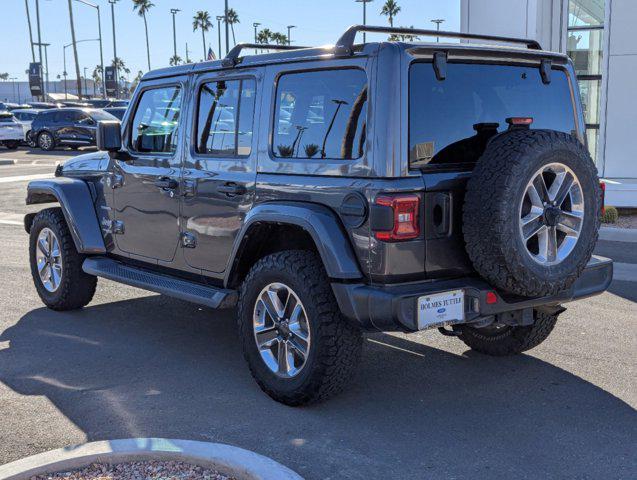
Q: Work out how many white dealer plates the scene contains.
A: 1